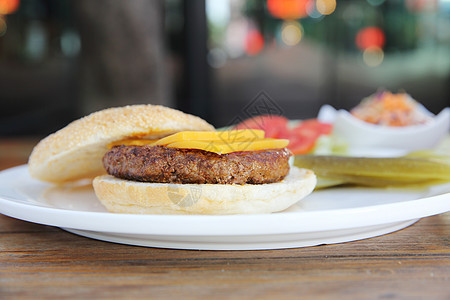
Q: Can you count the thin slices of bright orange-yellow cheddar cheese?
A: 2